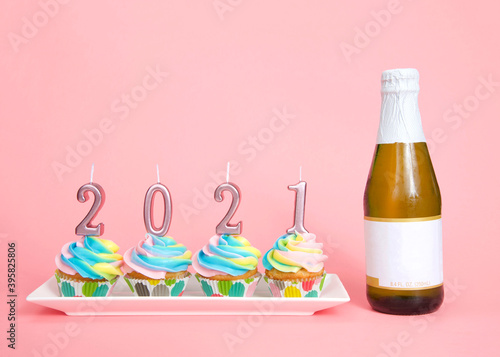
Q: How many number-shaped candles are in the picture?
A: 4